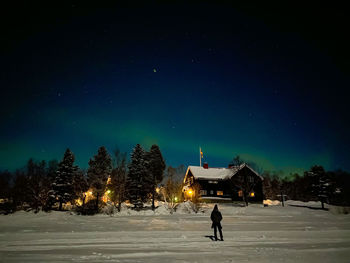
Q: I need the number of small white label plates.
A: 0